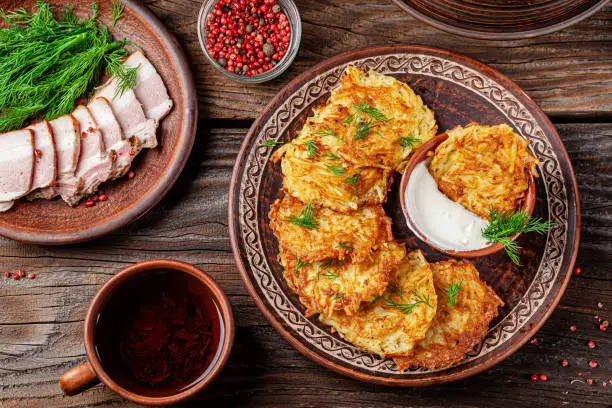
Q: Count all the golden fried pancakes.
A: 7